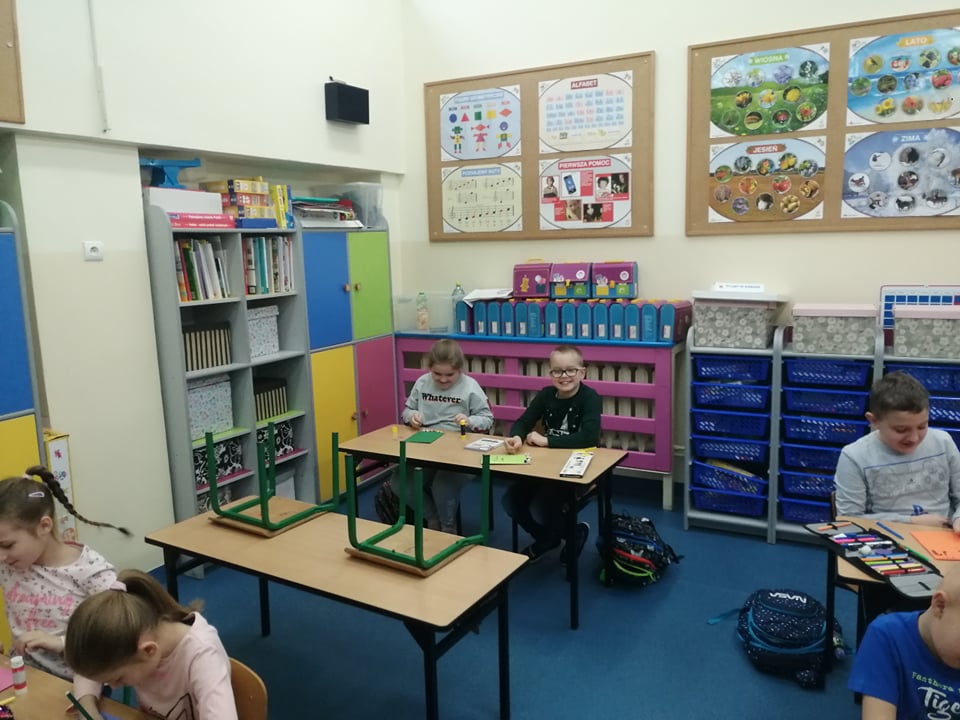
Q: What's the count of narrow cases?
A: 14